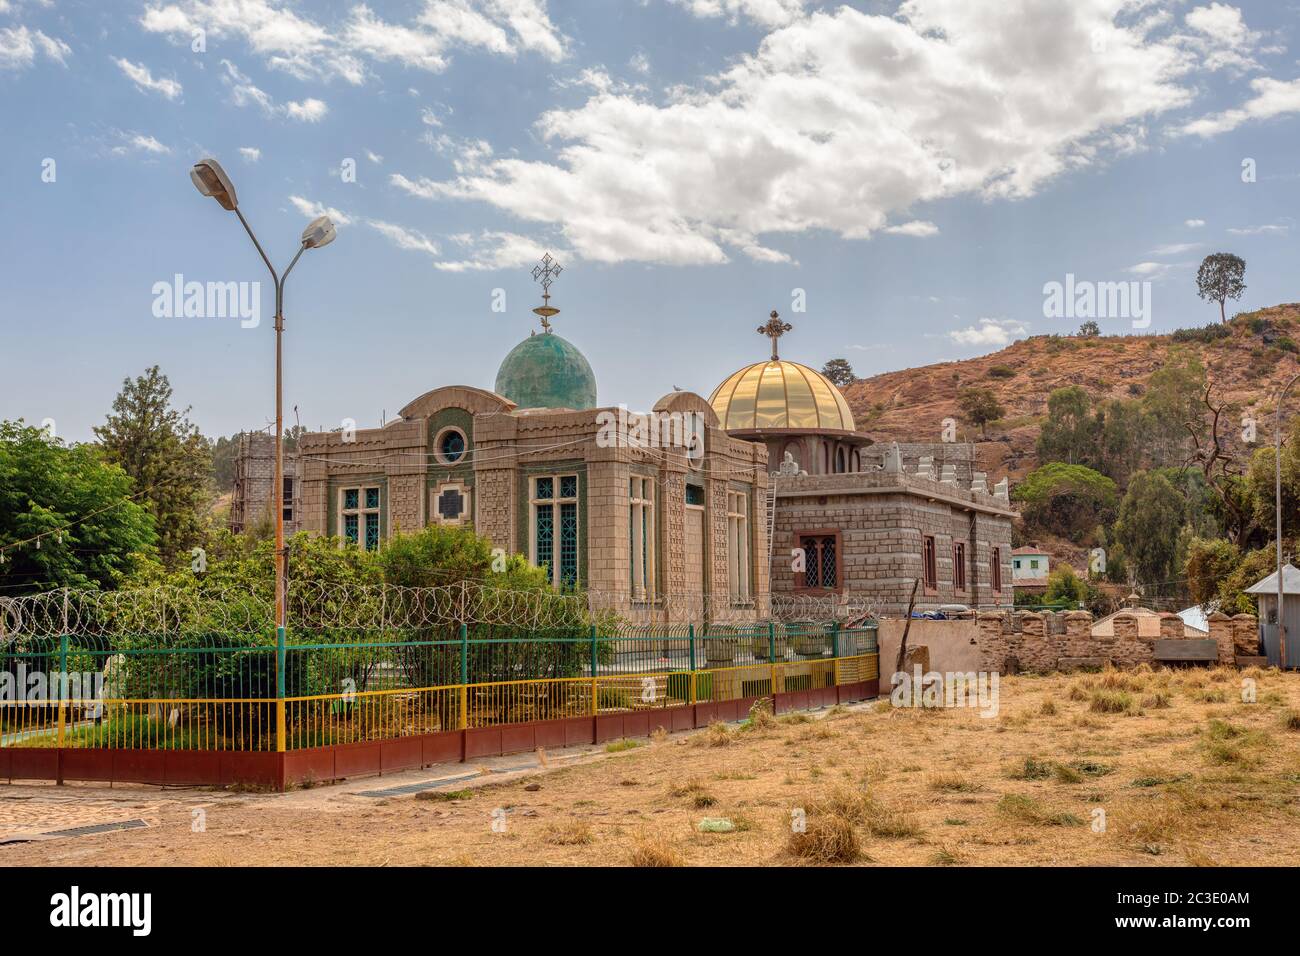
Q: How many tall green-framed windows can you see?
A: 4